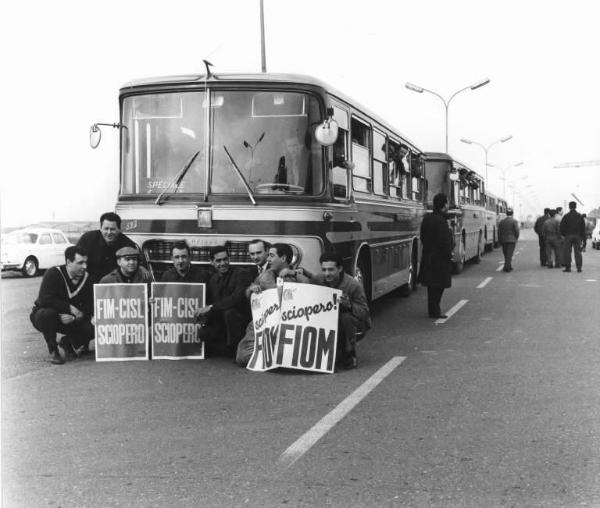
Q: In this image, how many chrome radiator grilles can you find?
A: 1